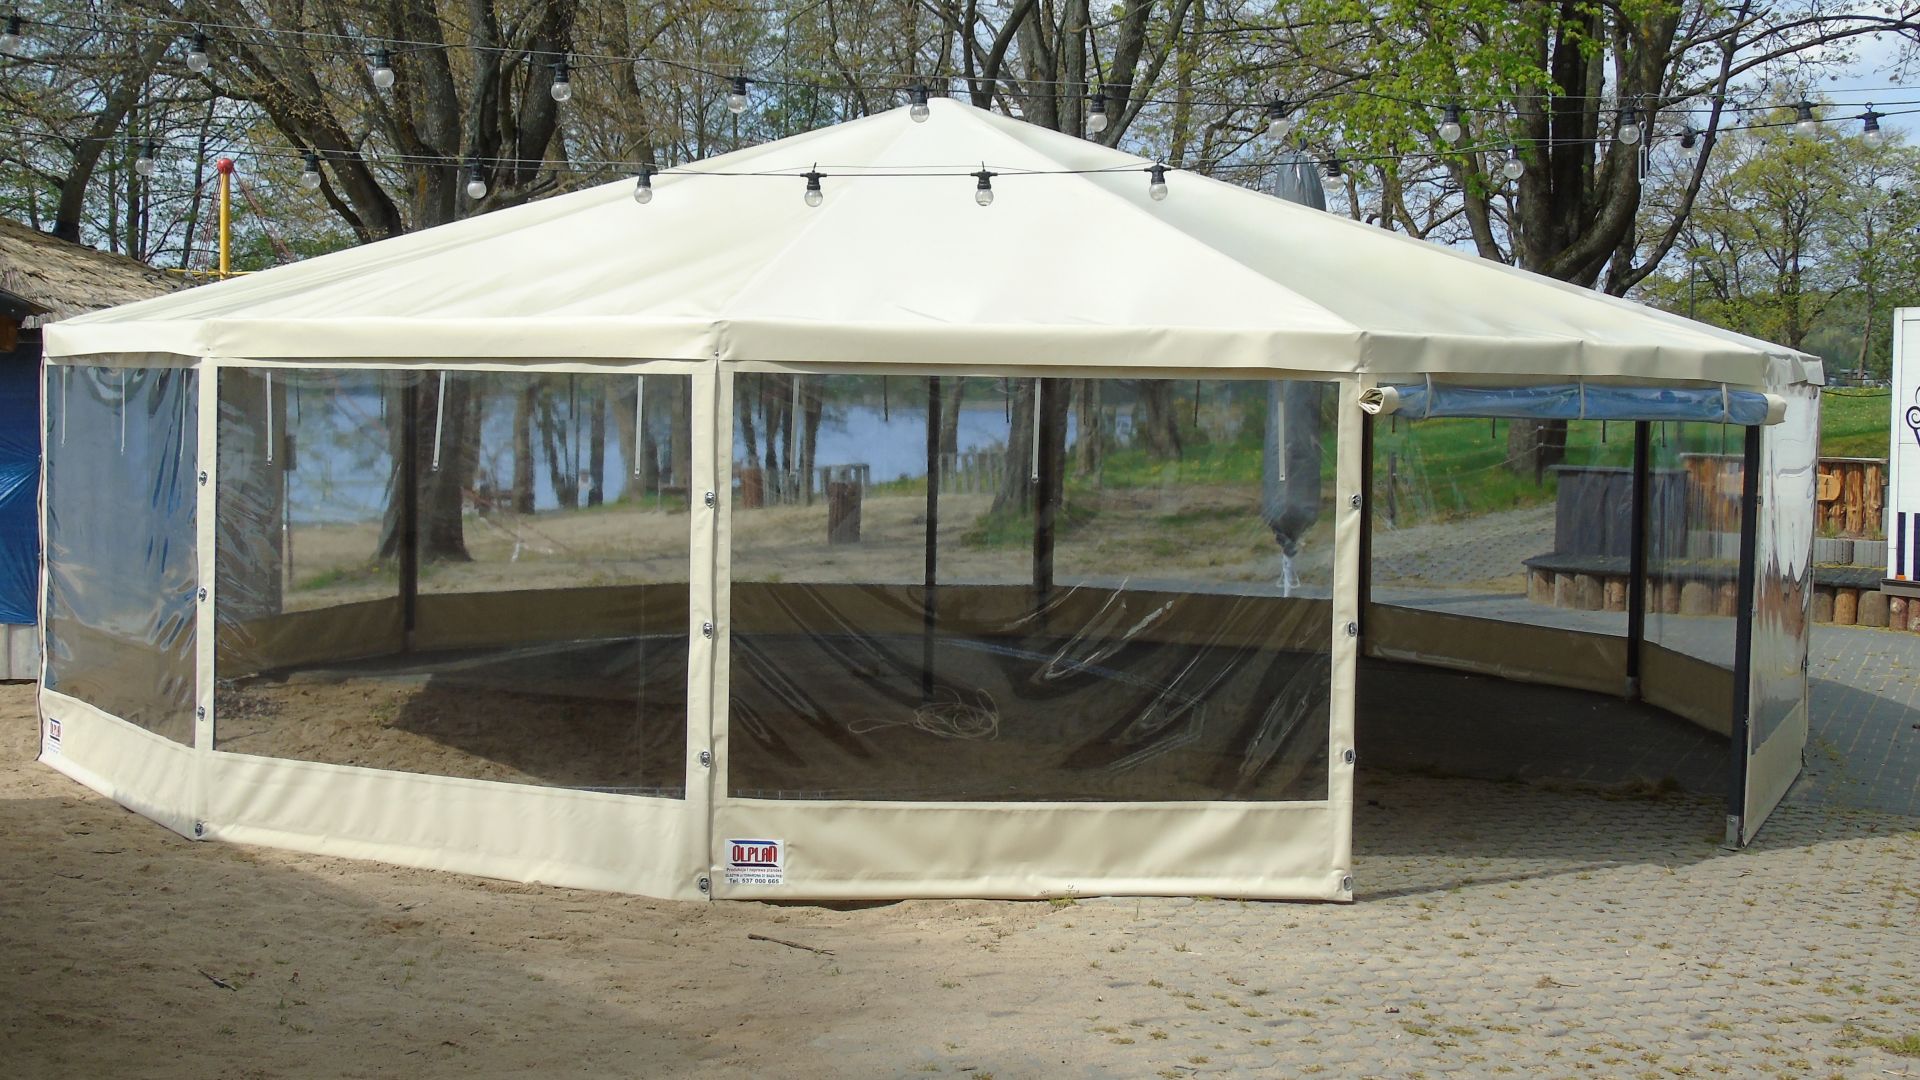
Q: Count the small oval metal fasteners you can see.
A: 12